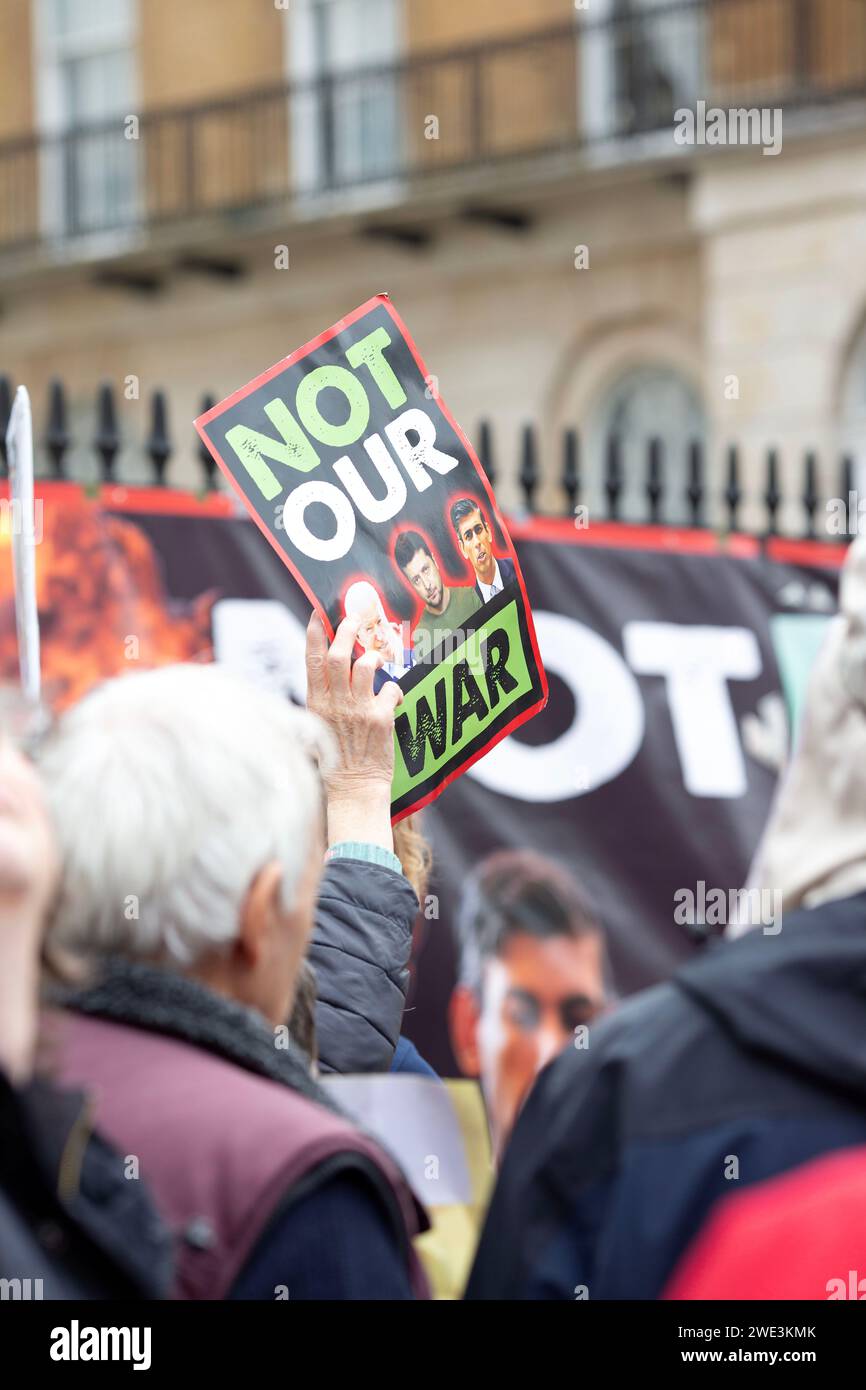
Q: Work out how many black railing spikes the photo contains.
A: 15